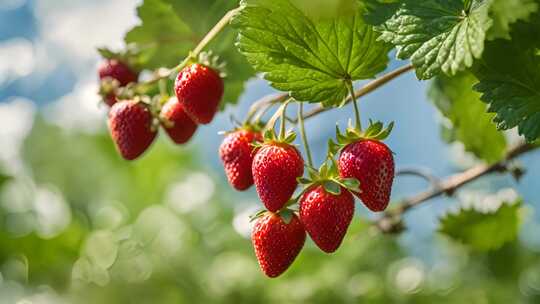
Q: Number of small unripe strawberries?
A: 0